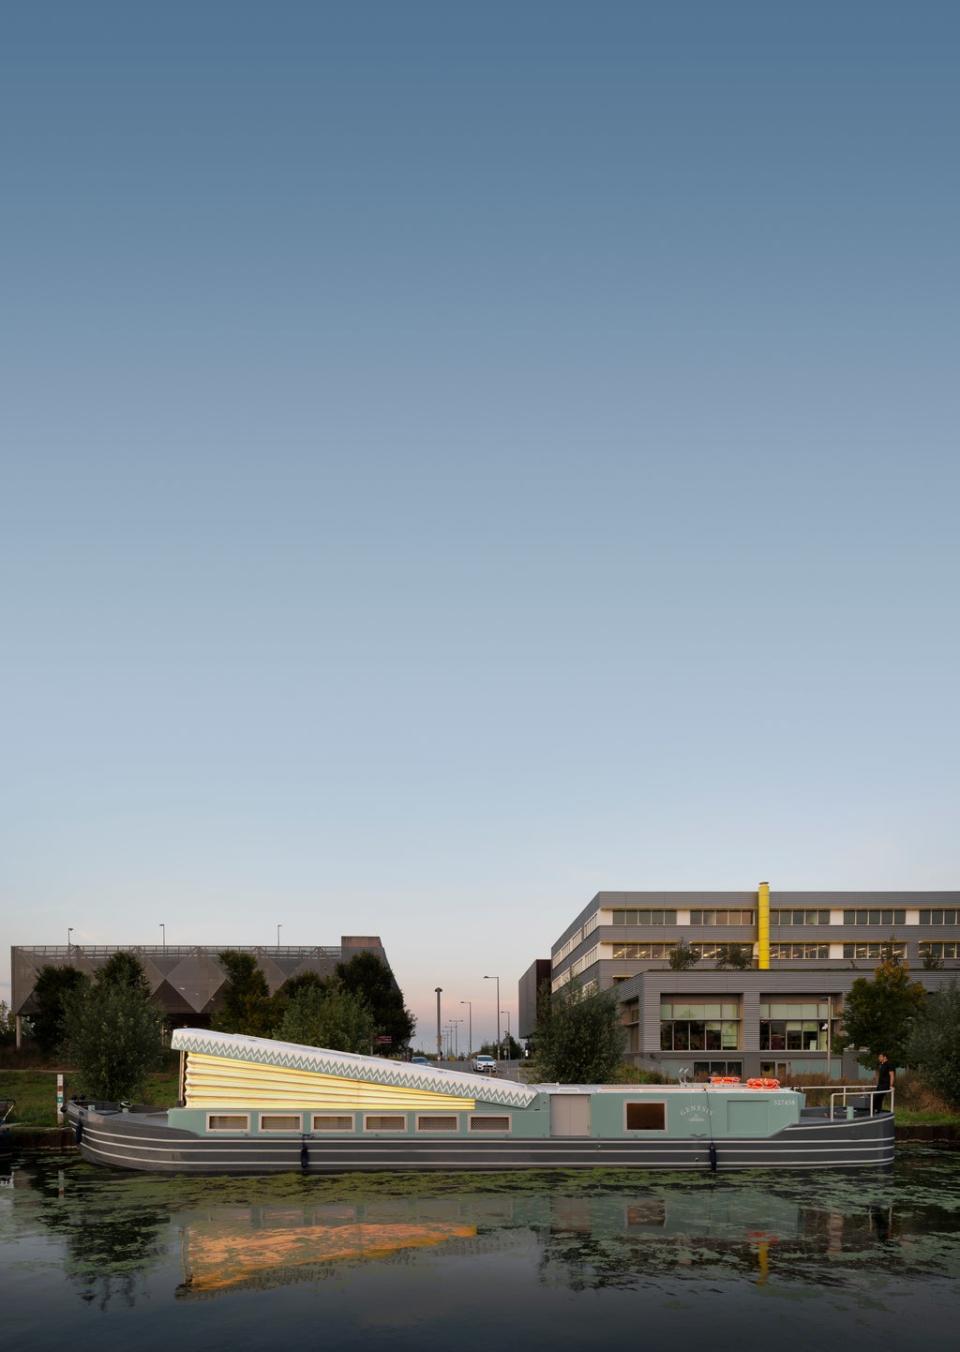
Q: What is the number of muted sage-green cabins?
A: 1